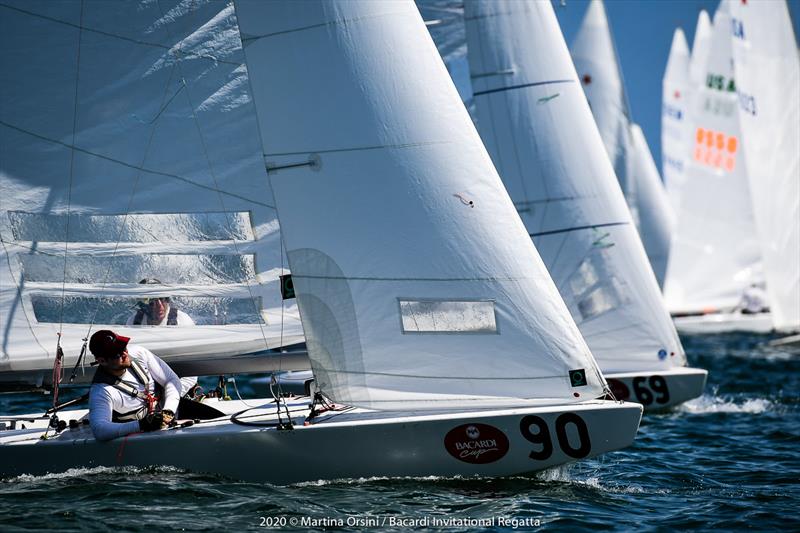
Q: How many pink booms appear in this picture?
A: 0